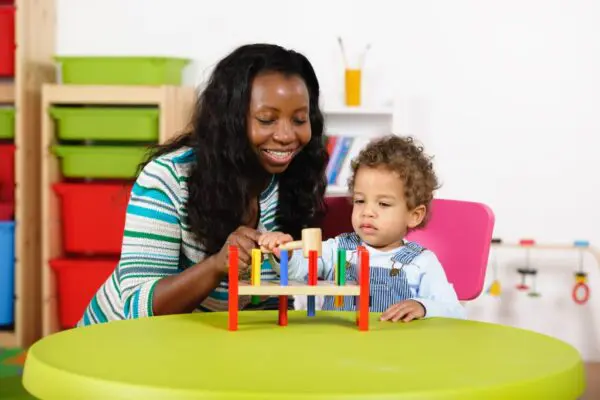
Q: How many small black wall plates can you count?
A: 0